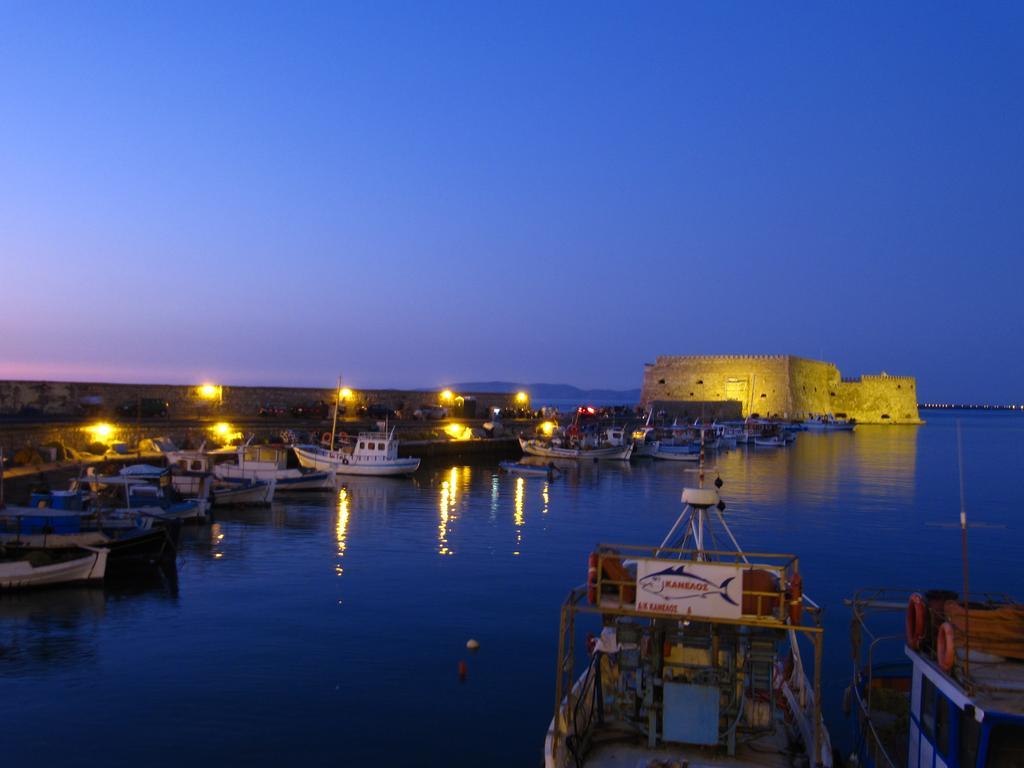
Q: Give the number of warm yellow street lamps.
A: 8